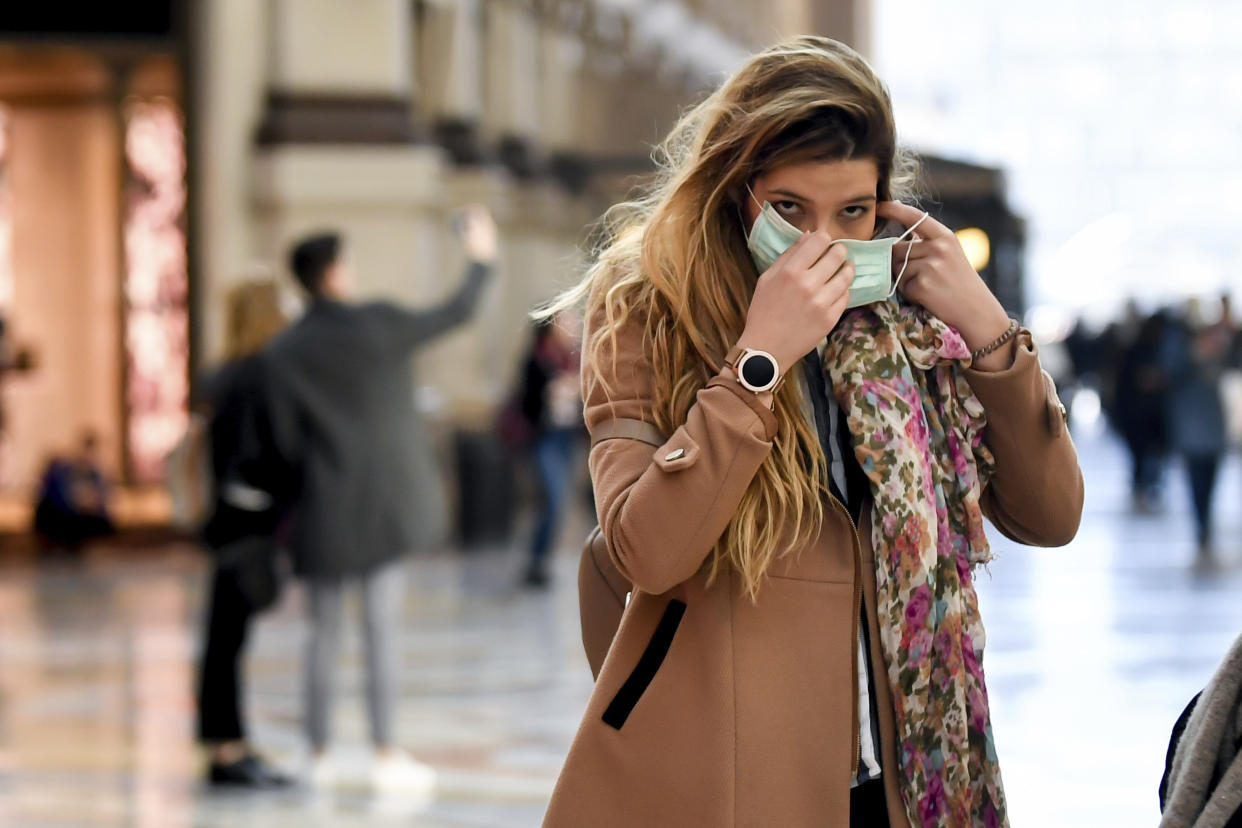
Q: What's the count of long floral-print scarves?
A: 1